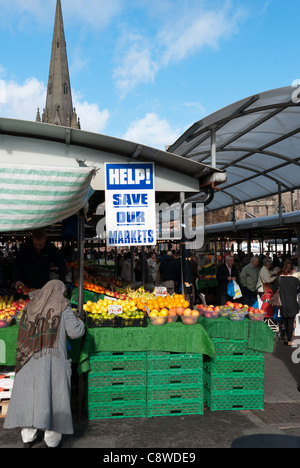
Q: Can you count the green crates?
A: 14